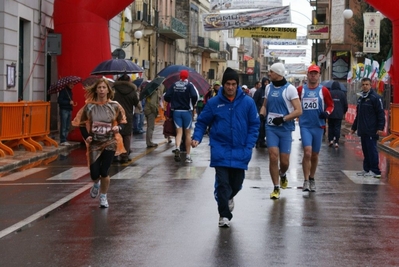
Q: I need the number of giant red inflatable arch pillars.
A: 2